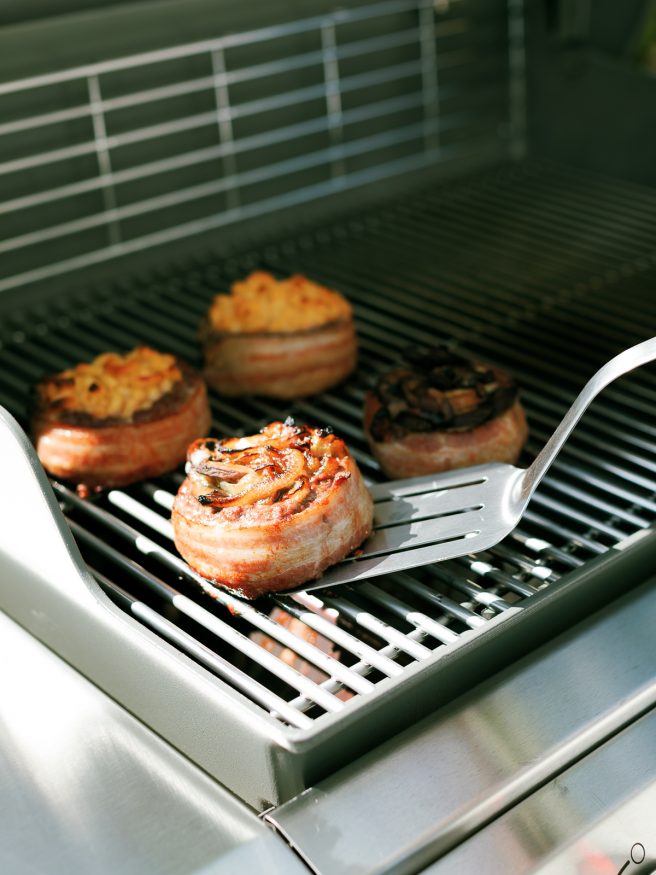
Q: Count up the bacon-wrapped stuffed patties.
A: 4